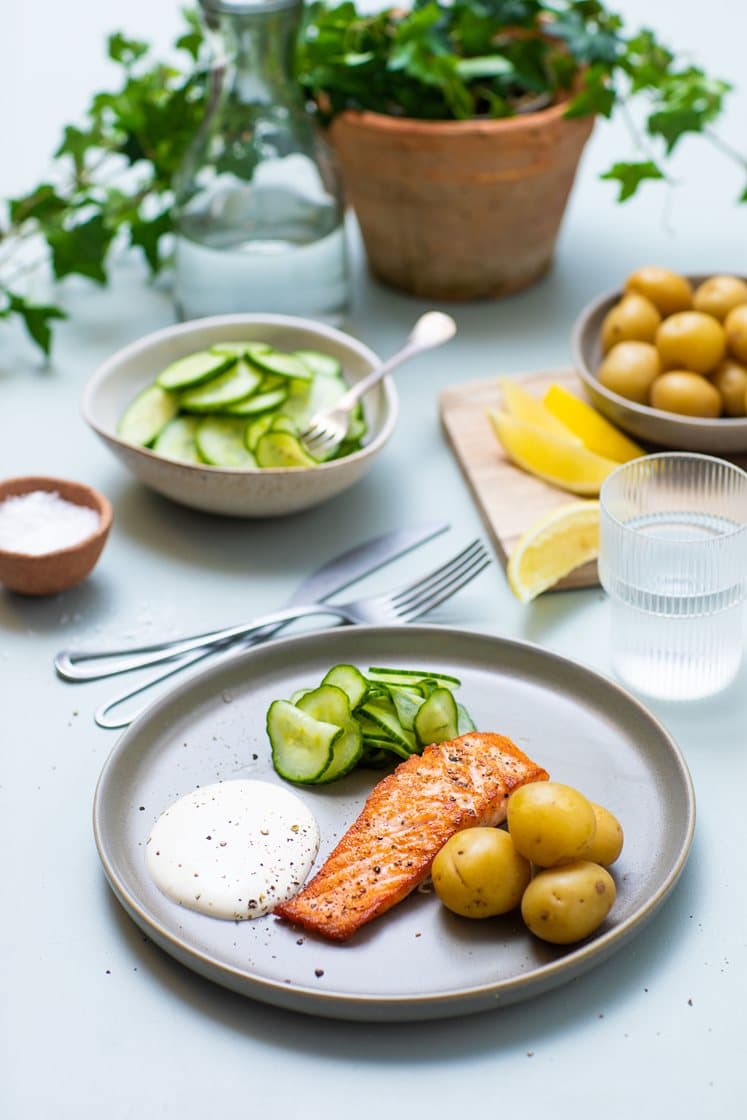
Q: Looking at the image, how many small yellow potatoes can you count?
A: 12